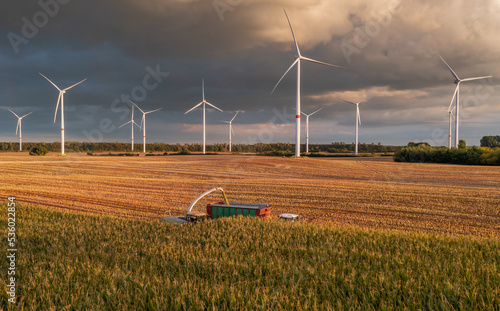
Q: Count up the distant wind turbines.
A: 11